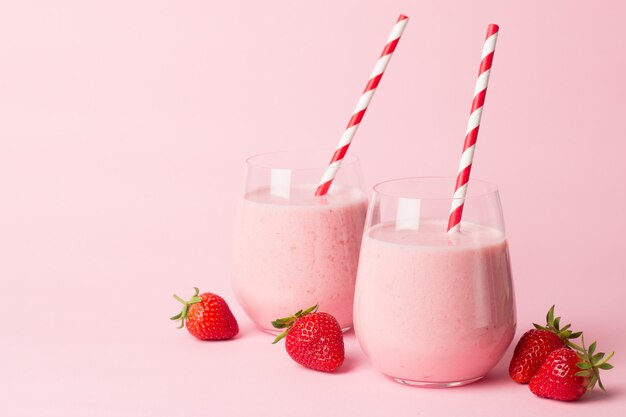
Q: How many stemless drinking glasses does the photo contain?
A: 2